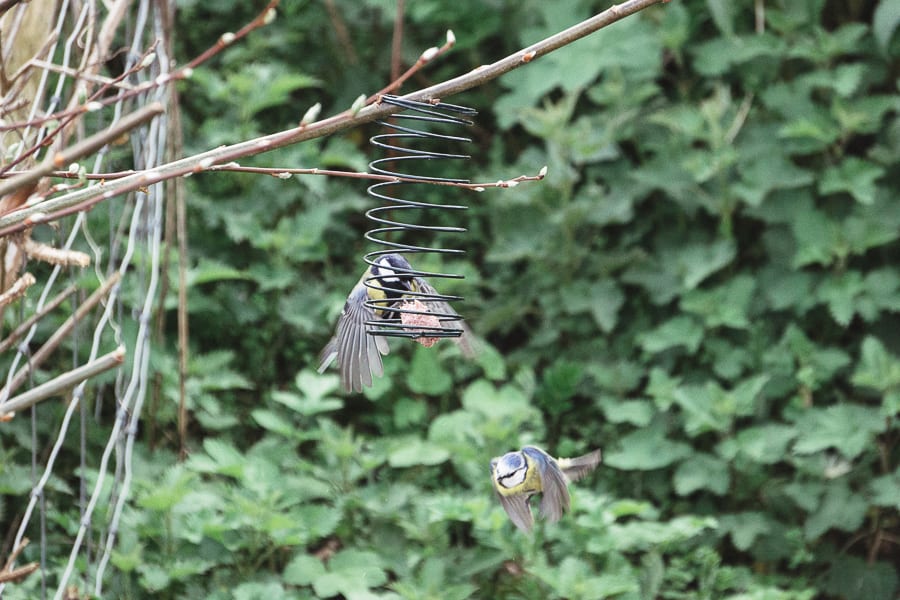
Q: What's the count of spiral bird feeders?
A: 1